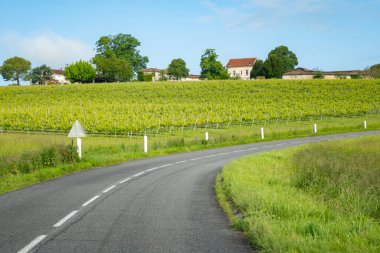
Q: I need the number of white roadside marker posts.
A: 6